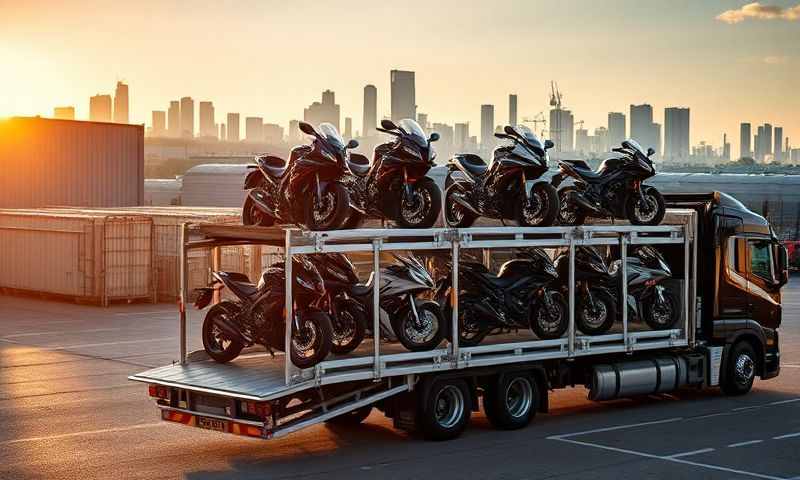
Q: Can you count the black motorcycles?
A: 8